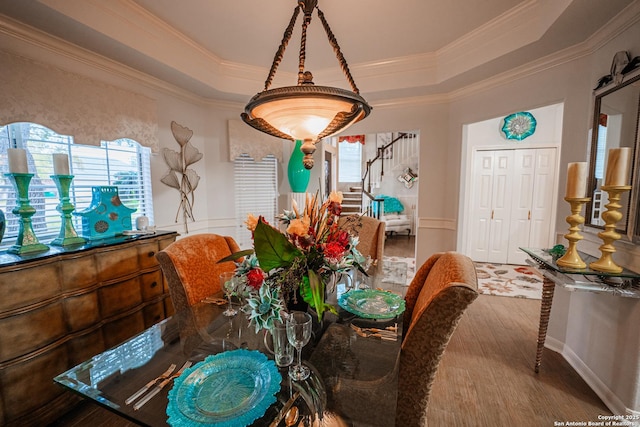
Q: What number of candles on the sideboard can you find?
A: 2